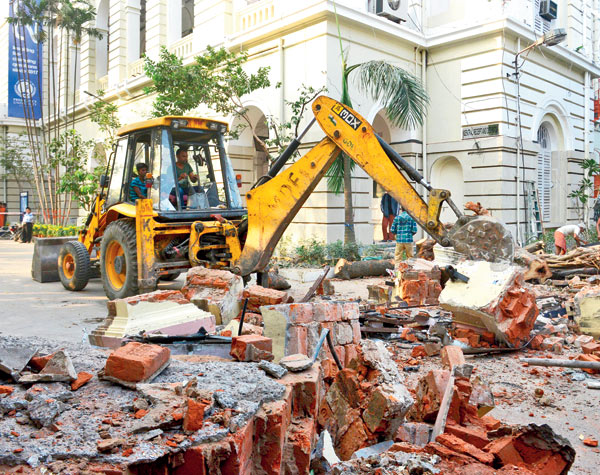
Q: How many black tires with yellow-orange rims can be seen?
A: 2